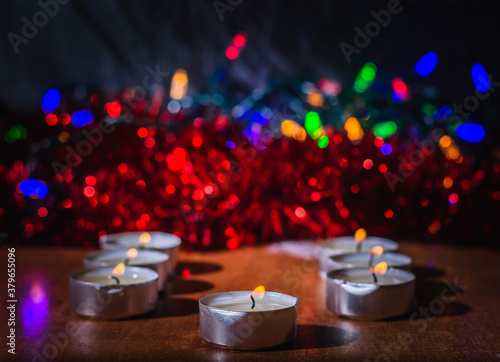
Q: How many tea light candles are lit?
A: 7